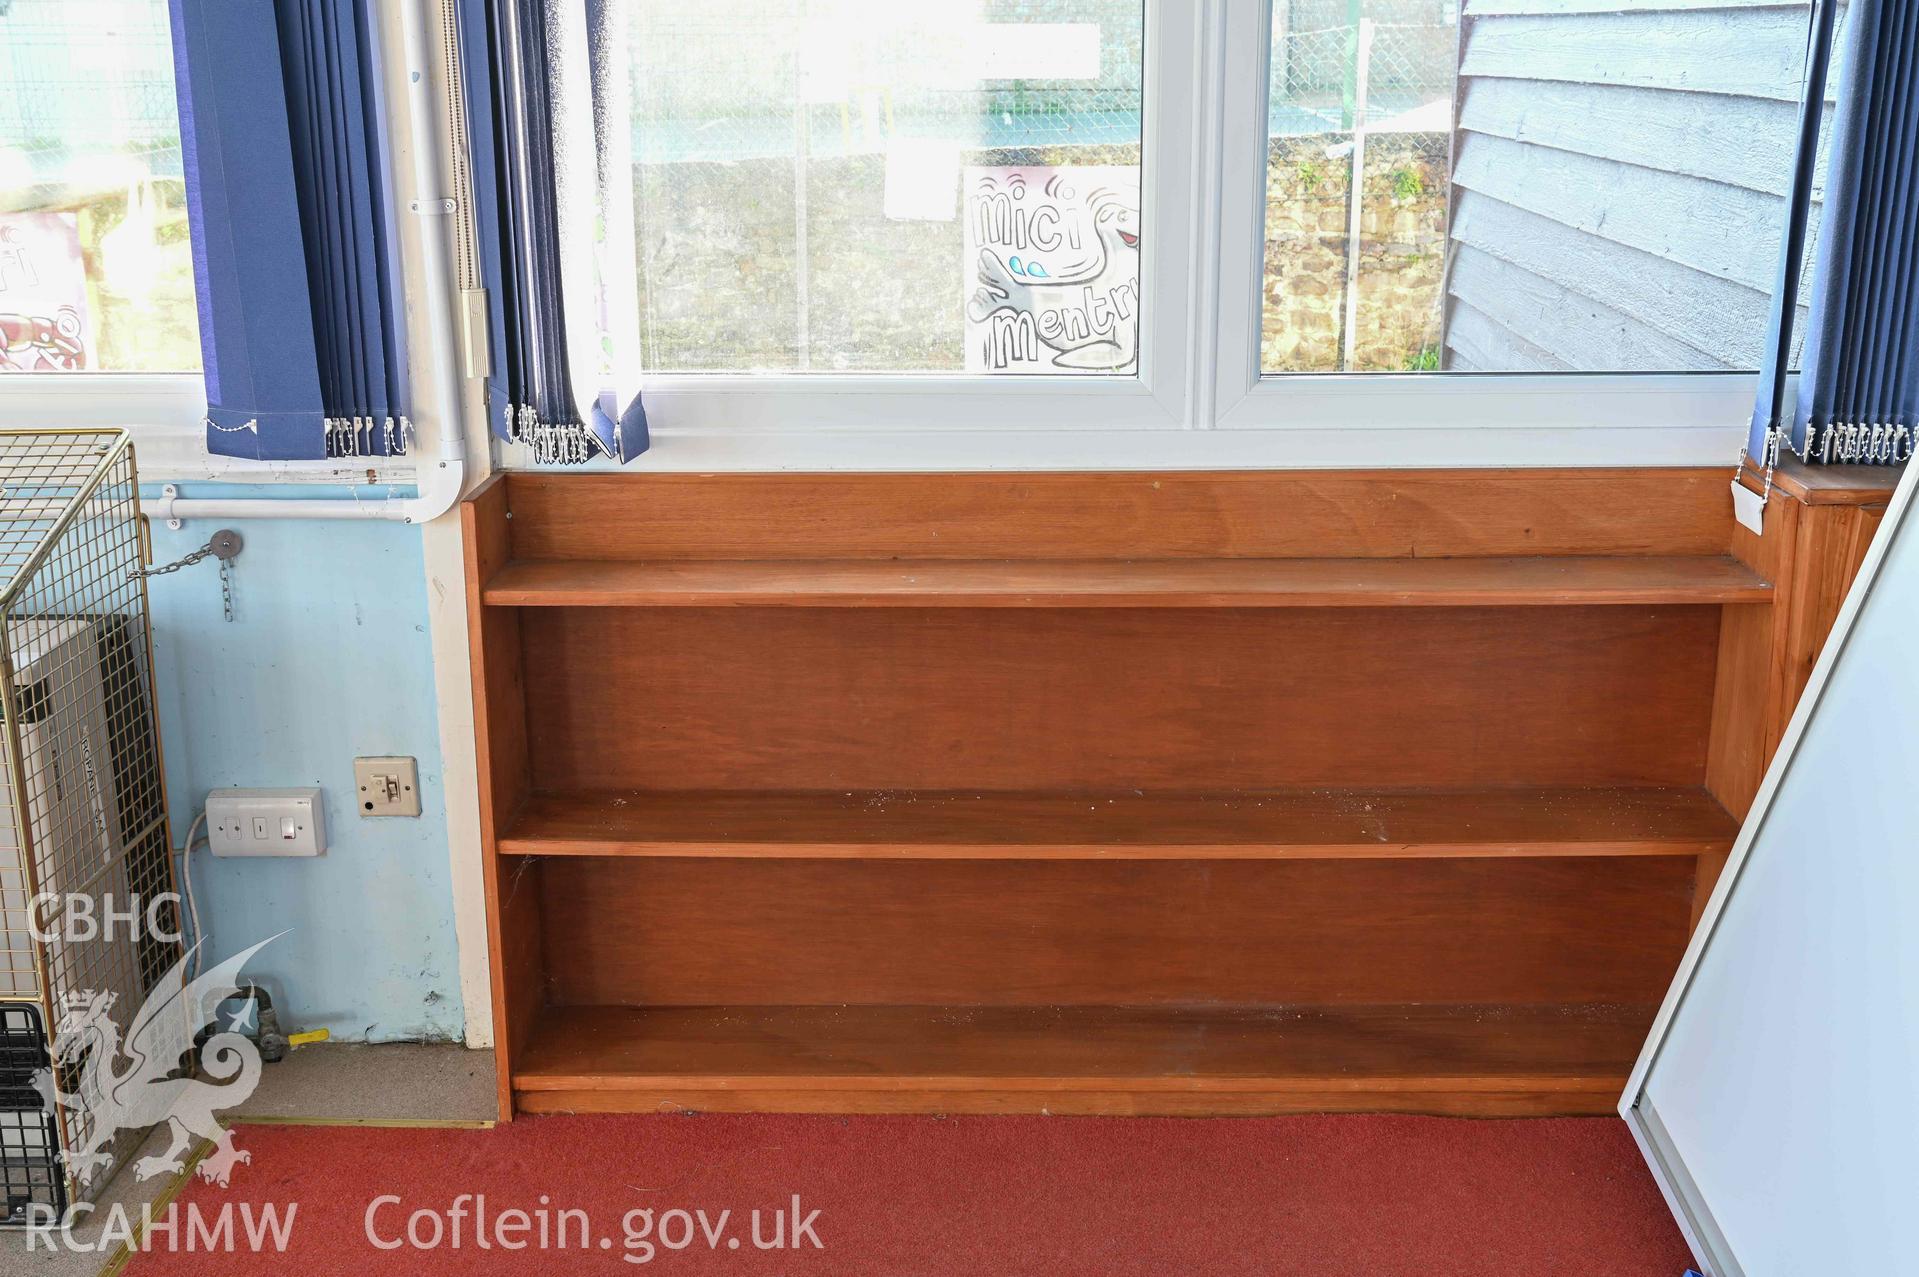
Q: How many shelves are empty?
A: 3